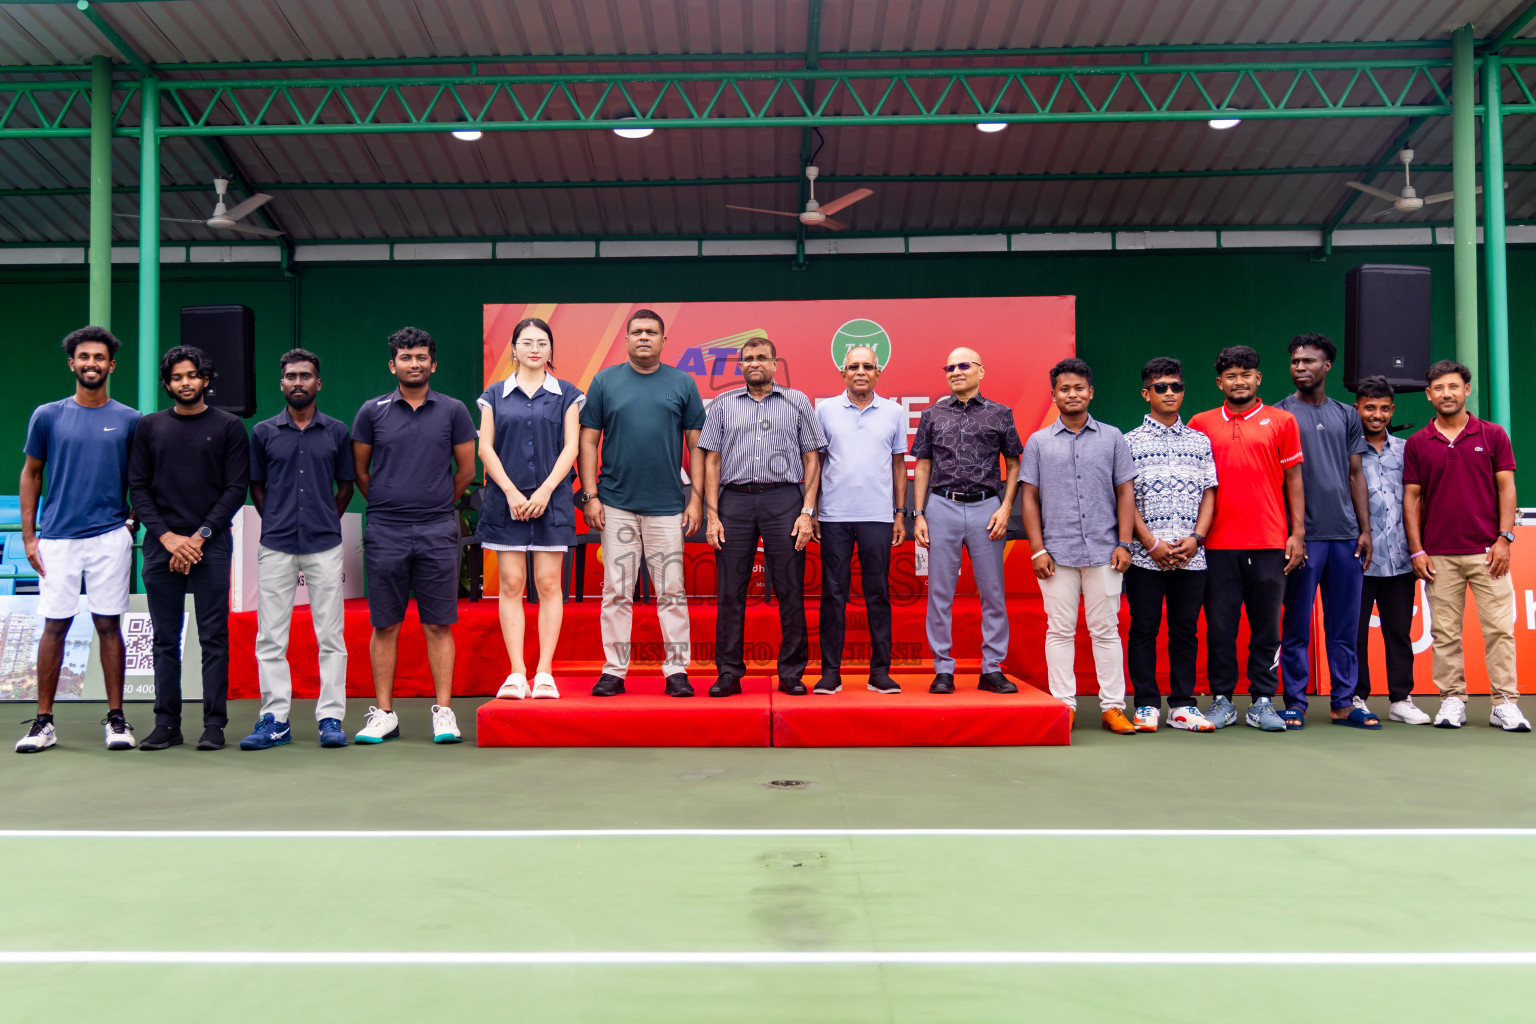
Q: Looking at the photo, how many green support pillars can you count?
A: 4